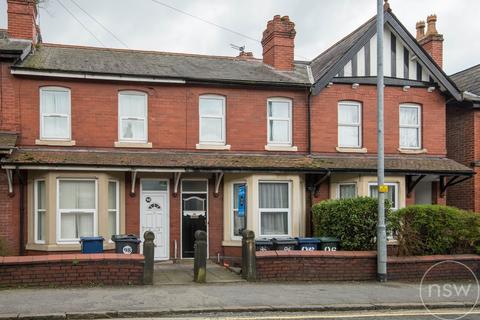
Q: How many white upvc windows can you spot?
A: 13